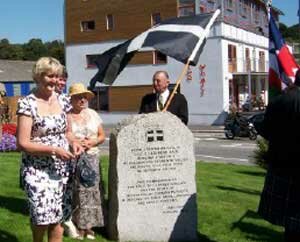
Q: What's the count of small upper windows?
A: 3